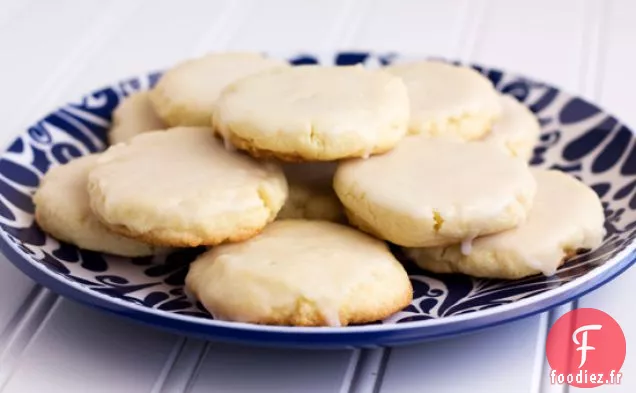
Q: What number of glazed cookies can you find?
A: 11